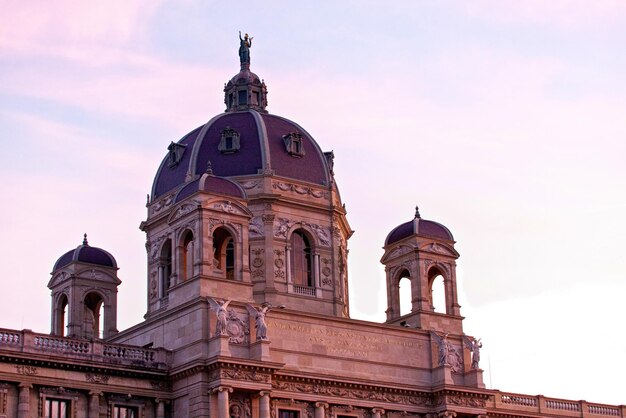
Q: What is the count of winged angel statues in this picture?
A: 4